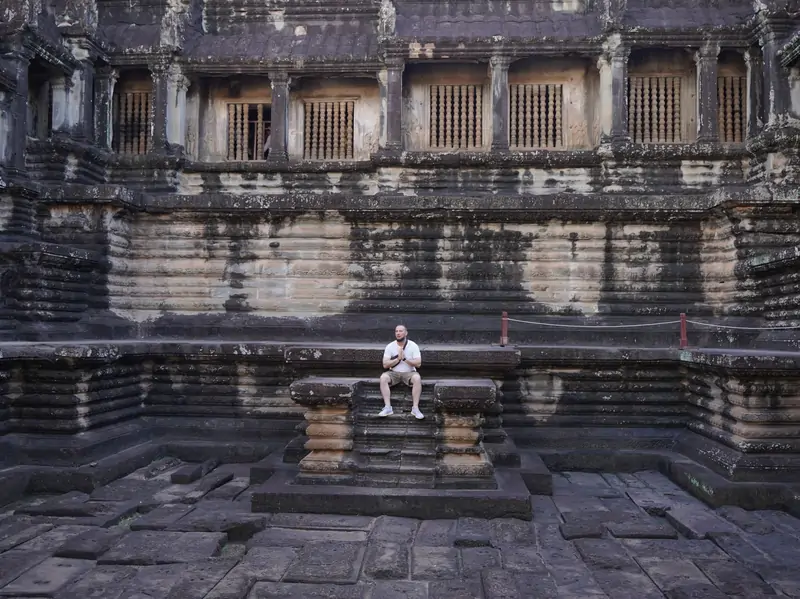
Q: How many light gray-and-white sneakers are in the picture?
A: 2